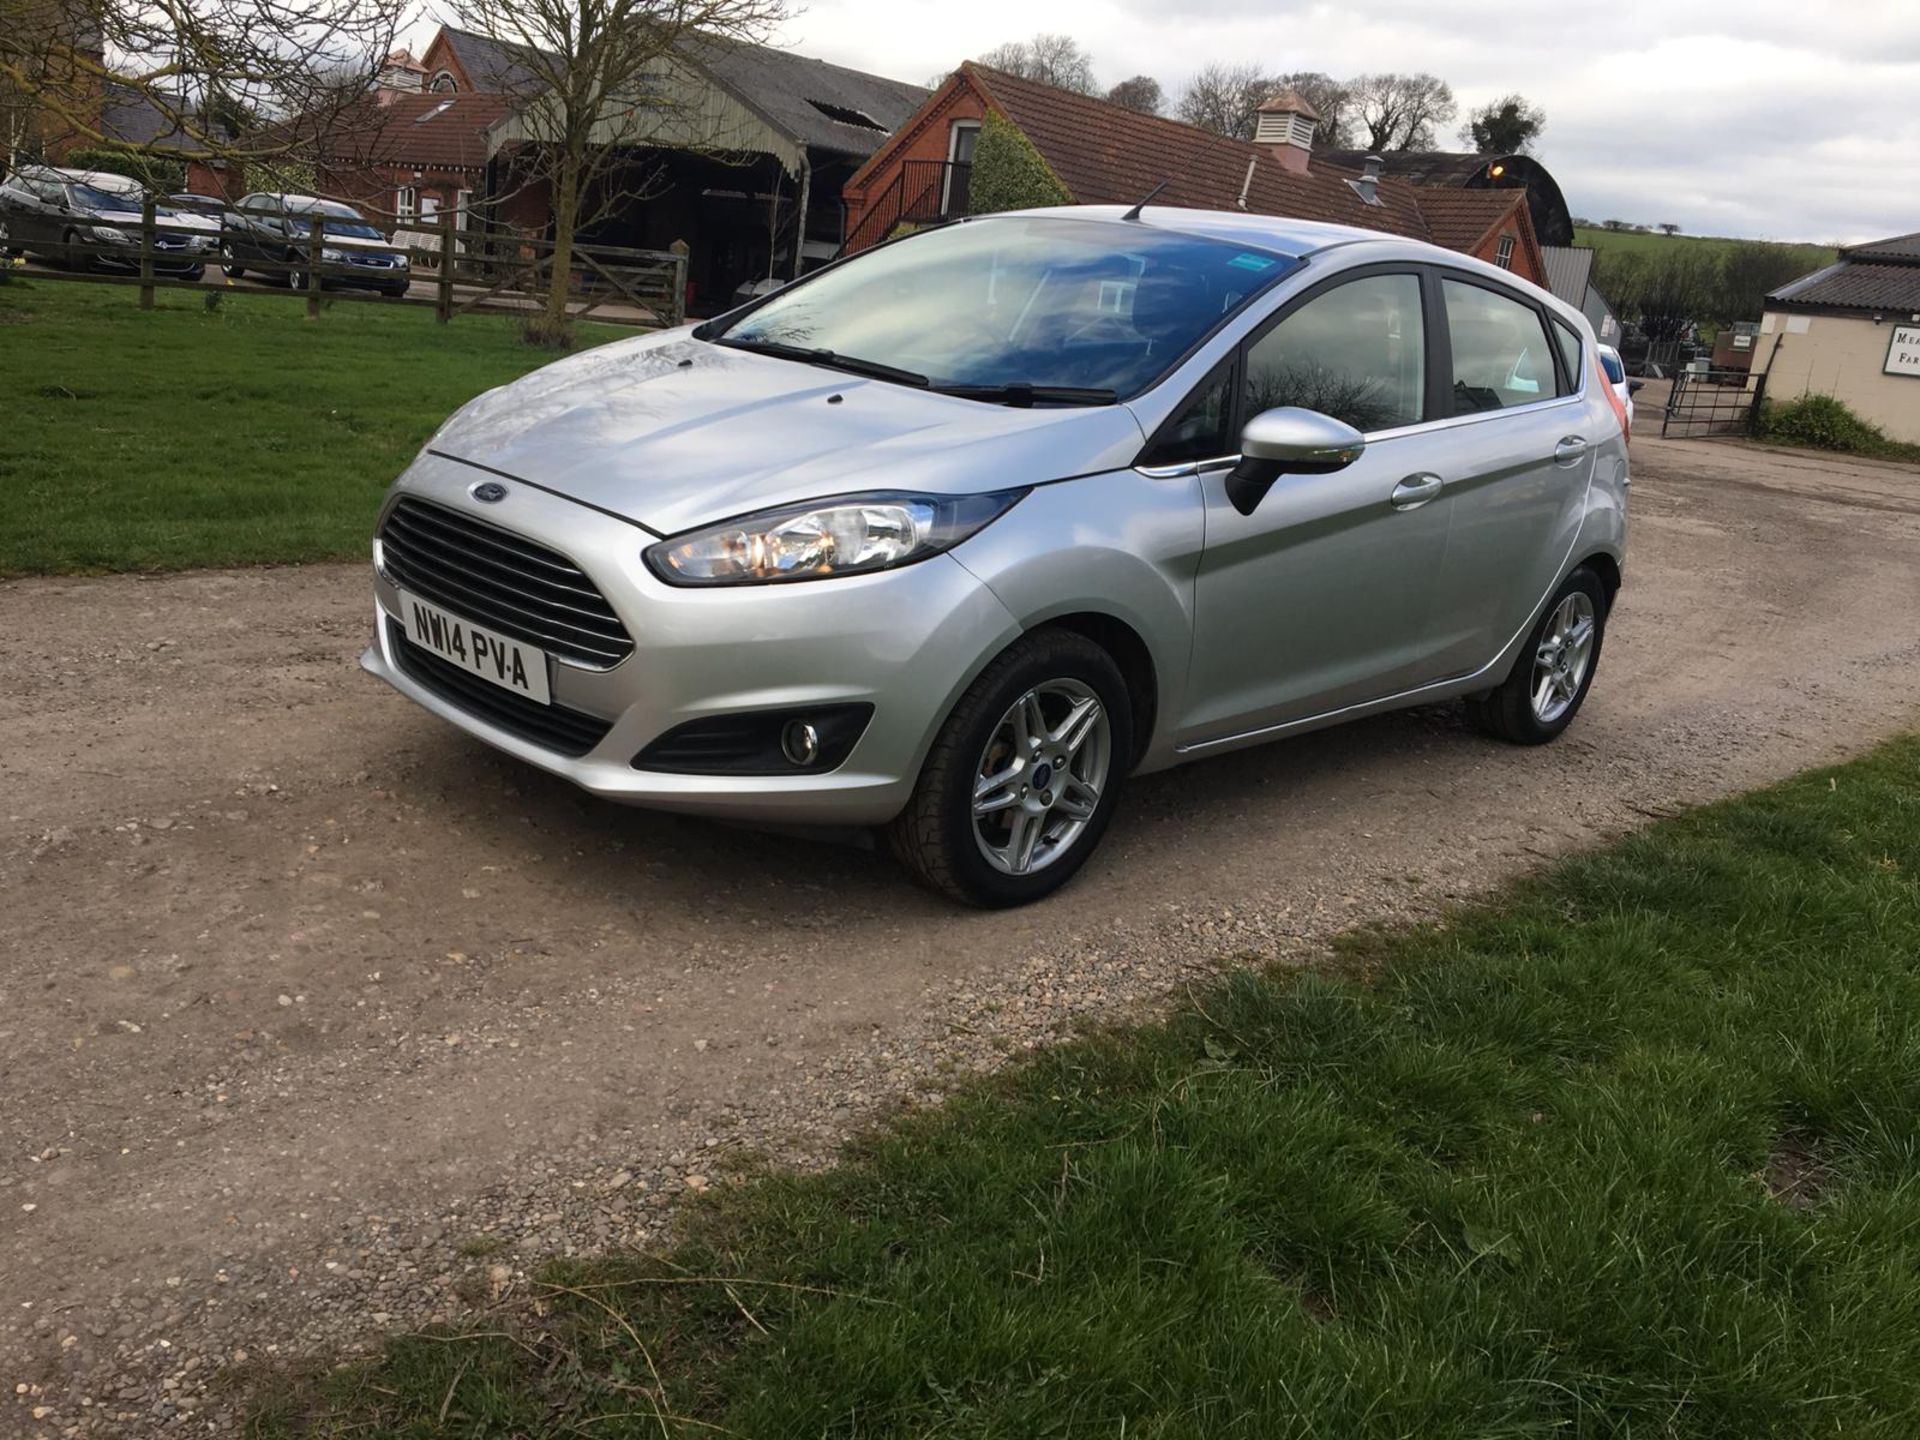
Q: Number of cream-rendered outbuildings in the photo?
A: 1